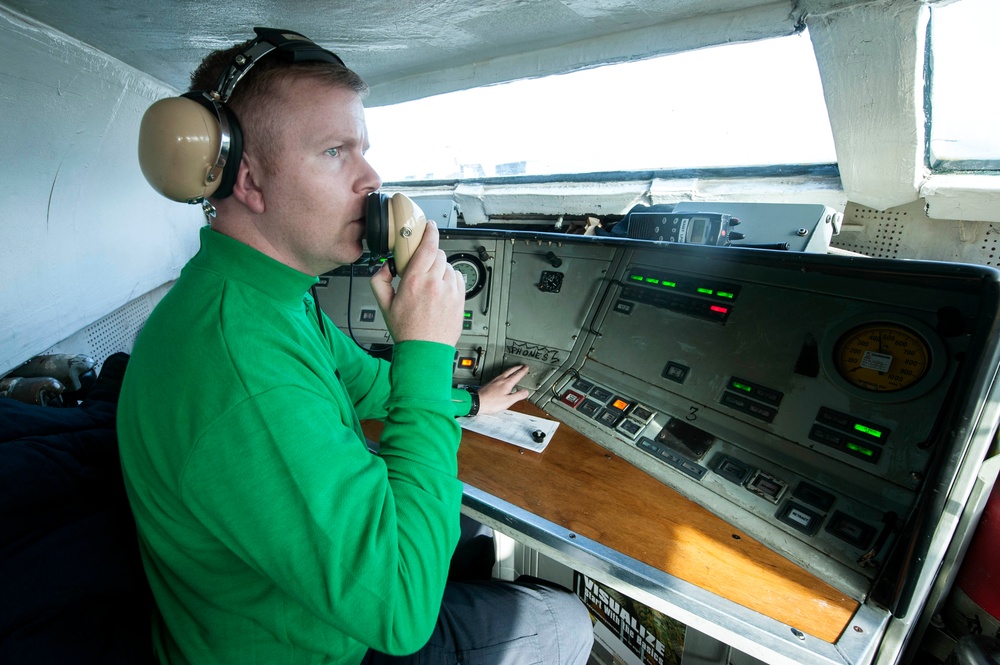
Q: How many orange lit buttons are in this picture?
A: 2